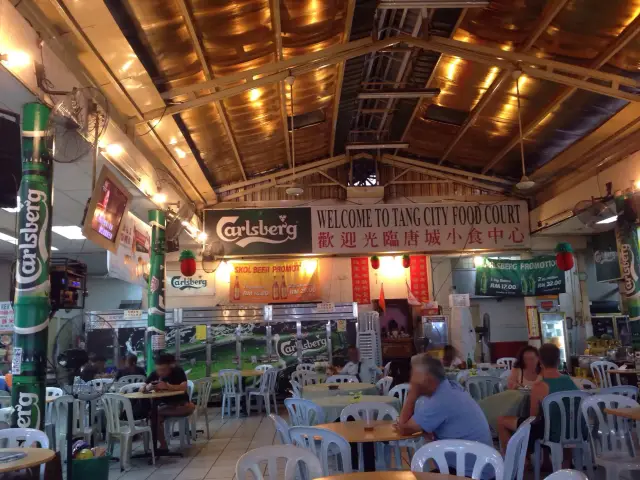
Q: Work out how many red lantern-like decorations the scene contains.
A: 4